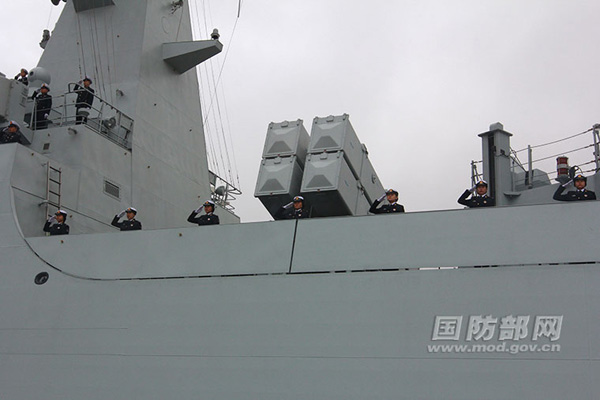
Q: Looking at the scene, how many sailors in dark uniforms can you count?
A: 11